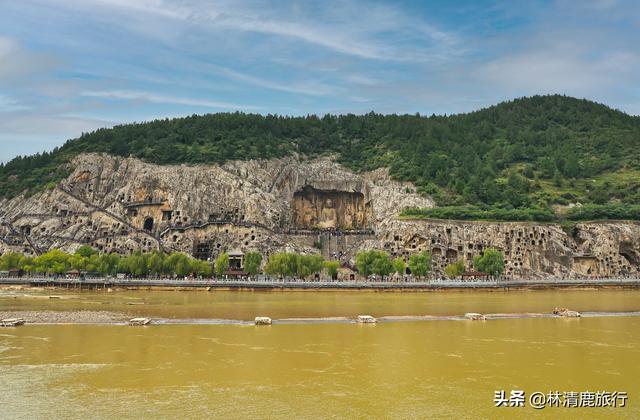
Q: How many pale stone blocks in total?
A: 6